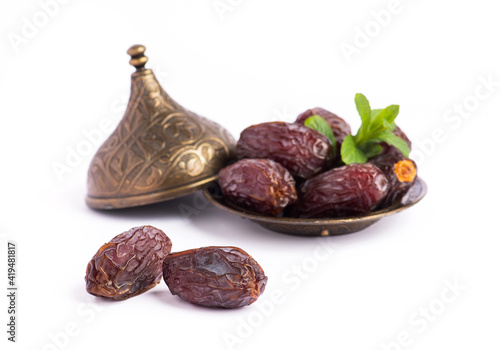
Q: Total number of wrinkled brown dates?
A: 8